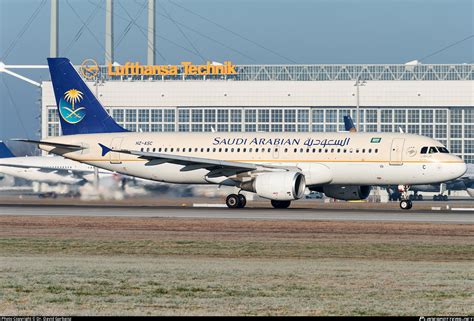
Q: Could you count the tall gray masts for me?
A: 3